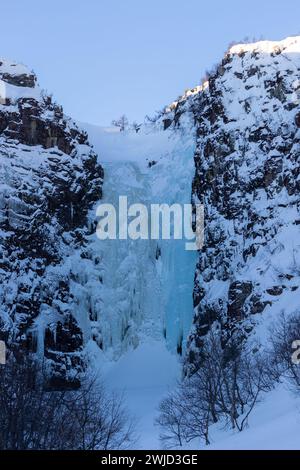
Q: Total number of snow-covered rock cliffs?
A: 2